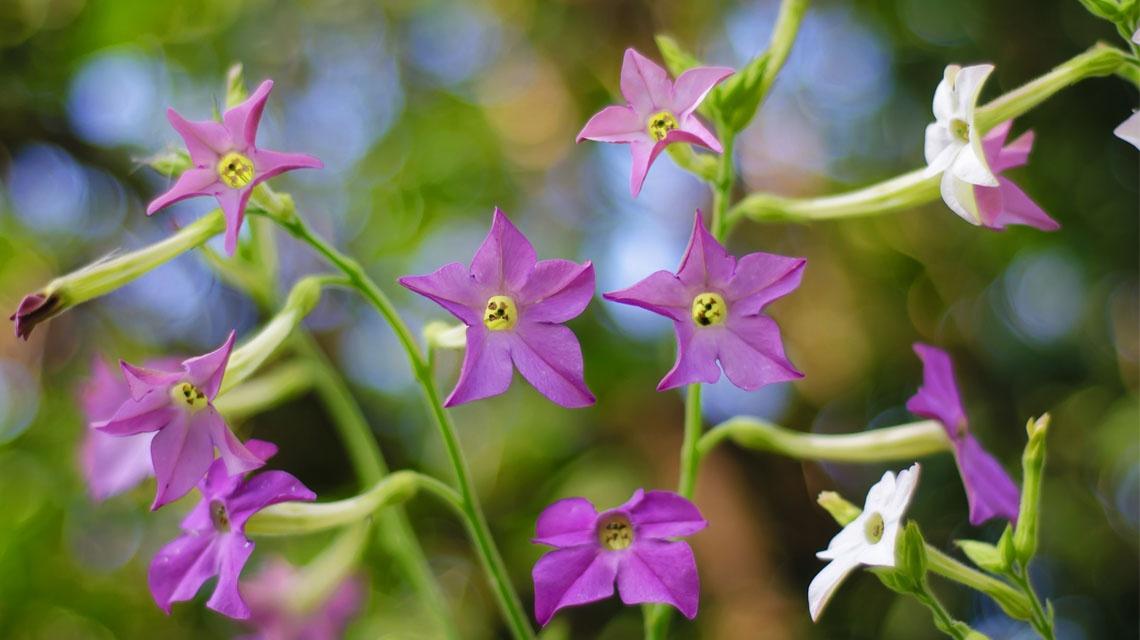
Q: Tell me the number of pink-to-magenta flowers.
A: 11